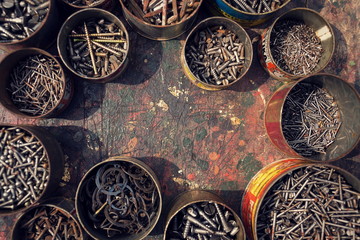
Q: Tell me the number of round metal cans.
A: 14